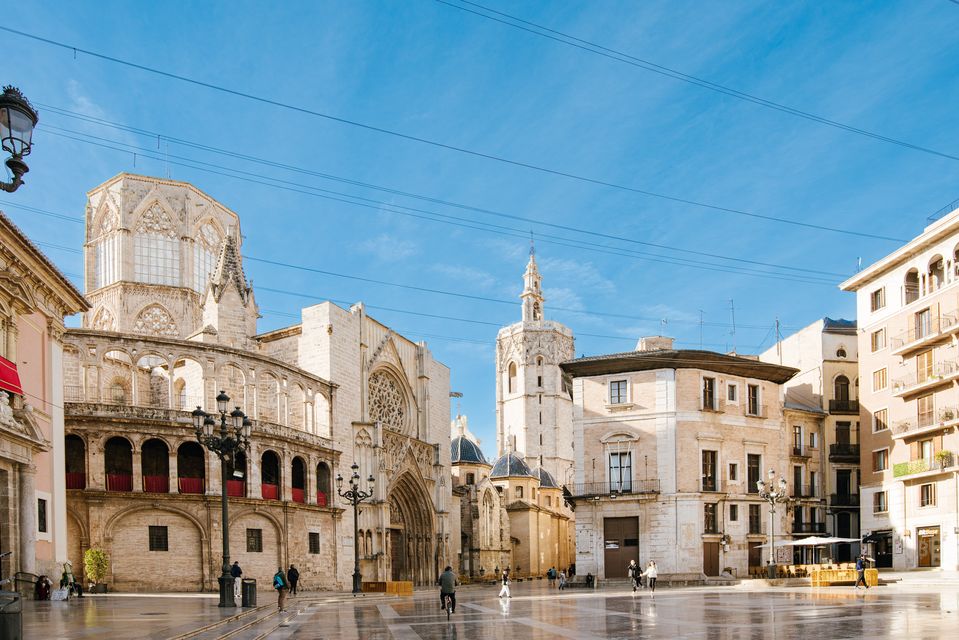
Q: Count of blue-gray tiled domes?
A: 3